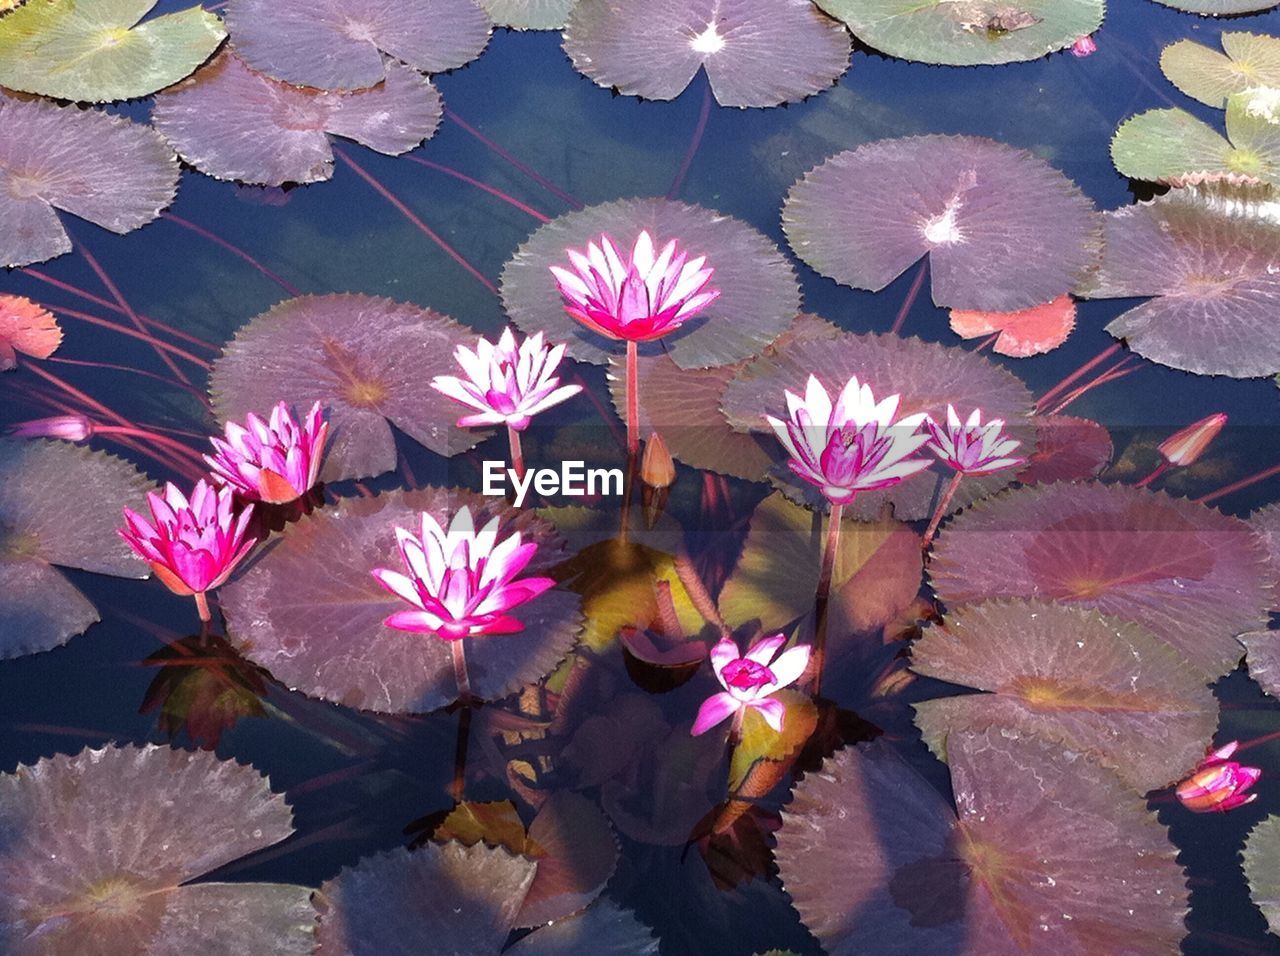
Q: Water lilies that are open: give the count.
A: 8